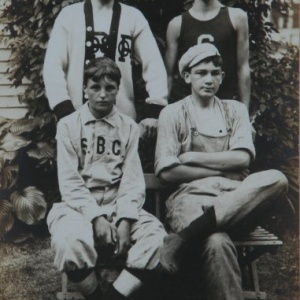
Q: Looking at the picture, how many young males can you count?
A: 4